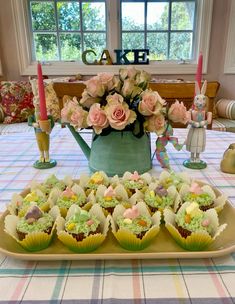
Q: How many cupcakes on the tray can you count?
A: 13